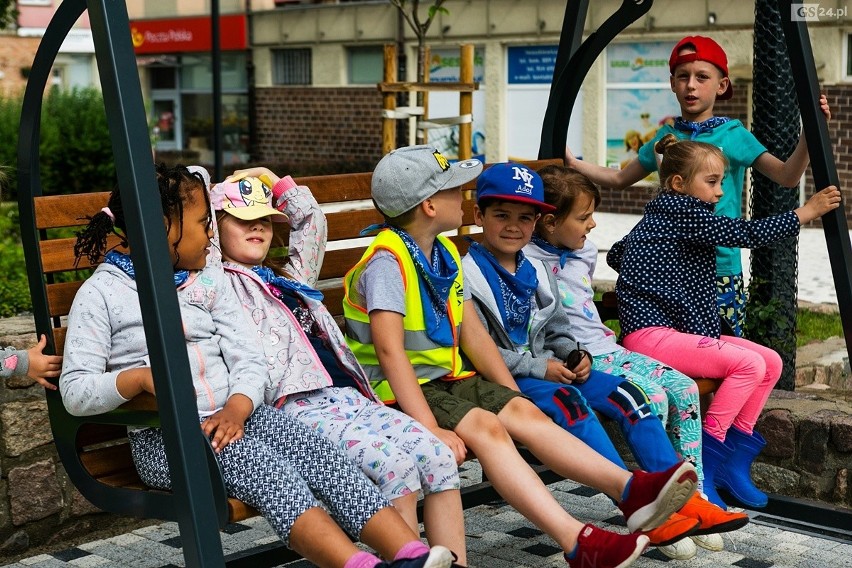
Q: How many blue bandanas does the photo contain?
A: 6